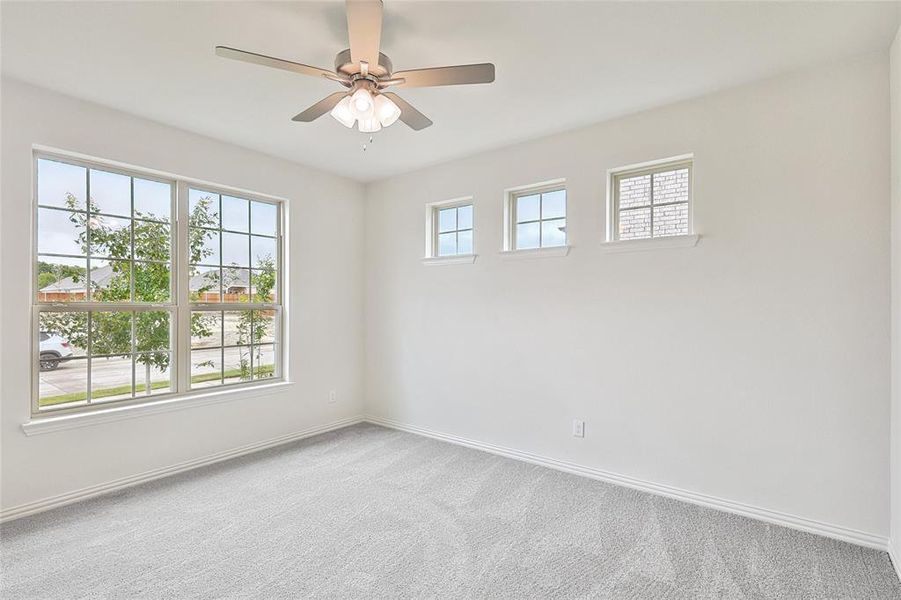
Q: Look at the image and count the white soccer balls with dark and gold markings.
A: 0